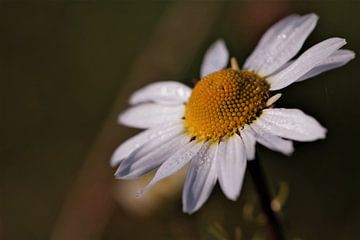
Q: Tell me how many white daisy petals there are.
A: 14